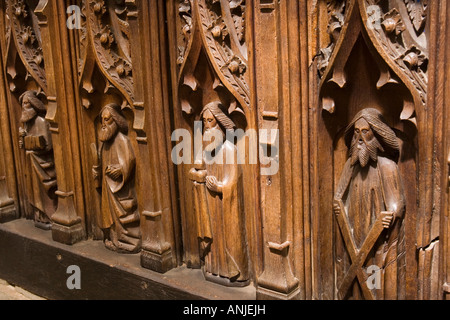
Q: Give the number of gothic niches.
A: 4